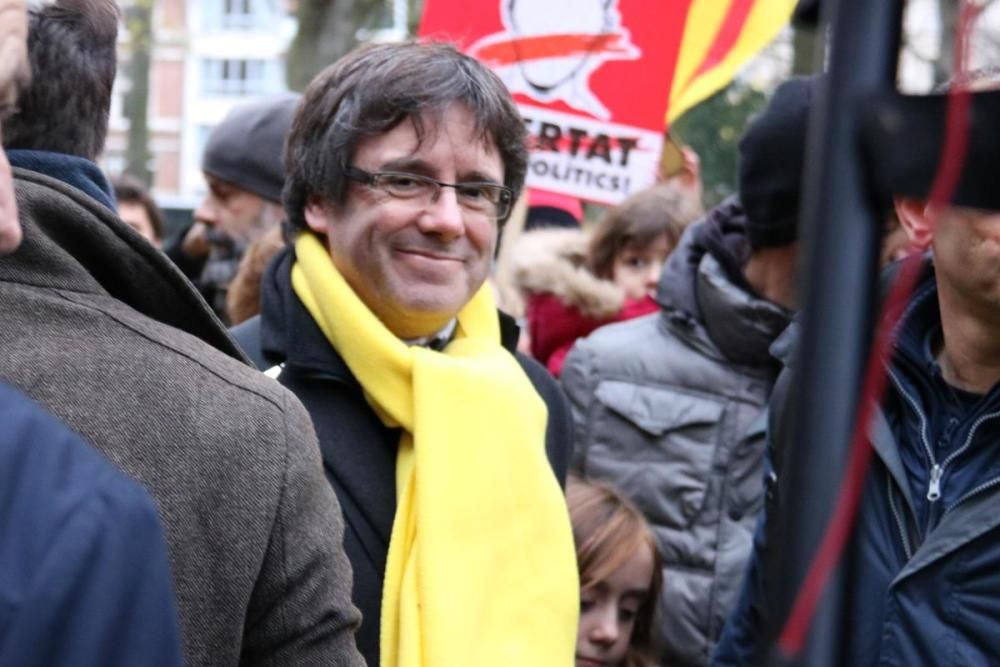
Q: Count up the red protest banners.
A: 1